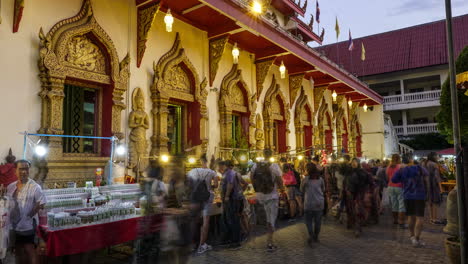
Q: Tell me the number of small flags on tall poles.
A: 4